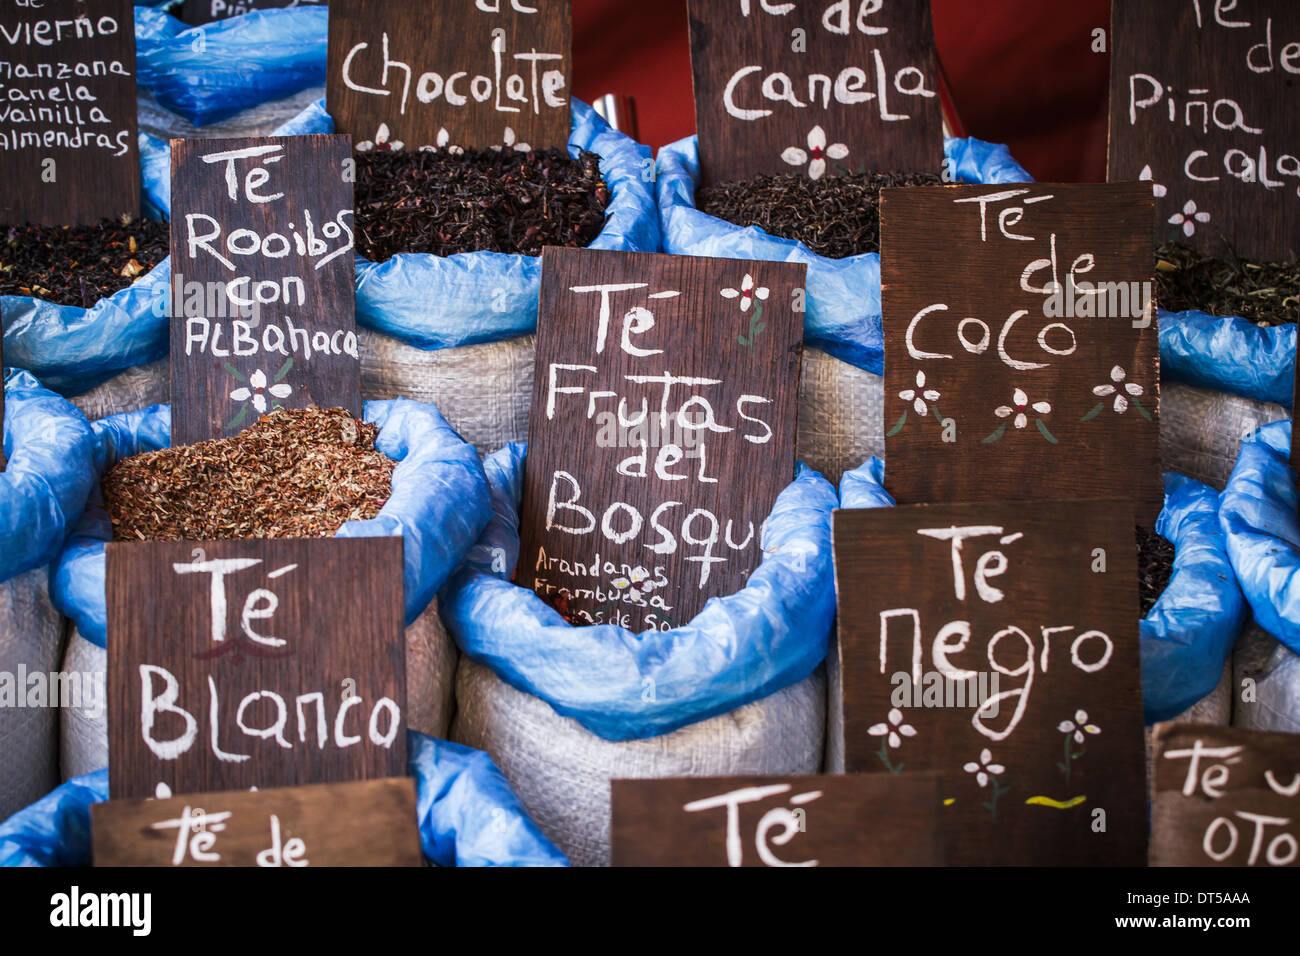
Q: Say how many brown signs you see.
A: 12